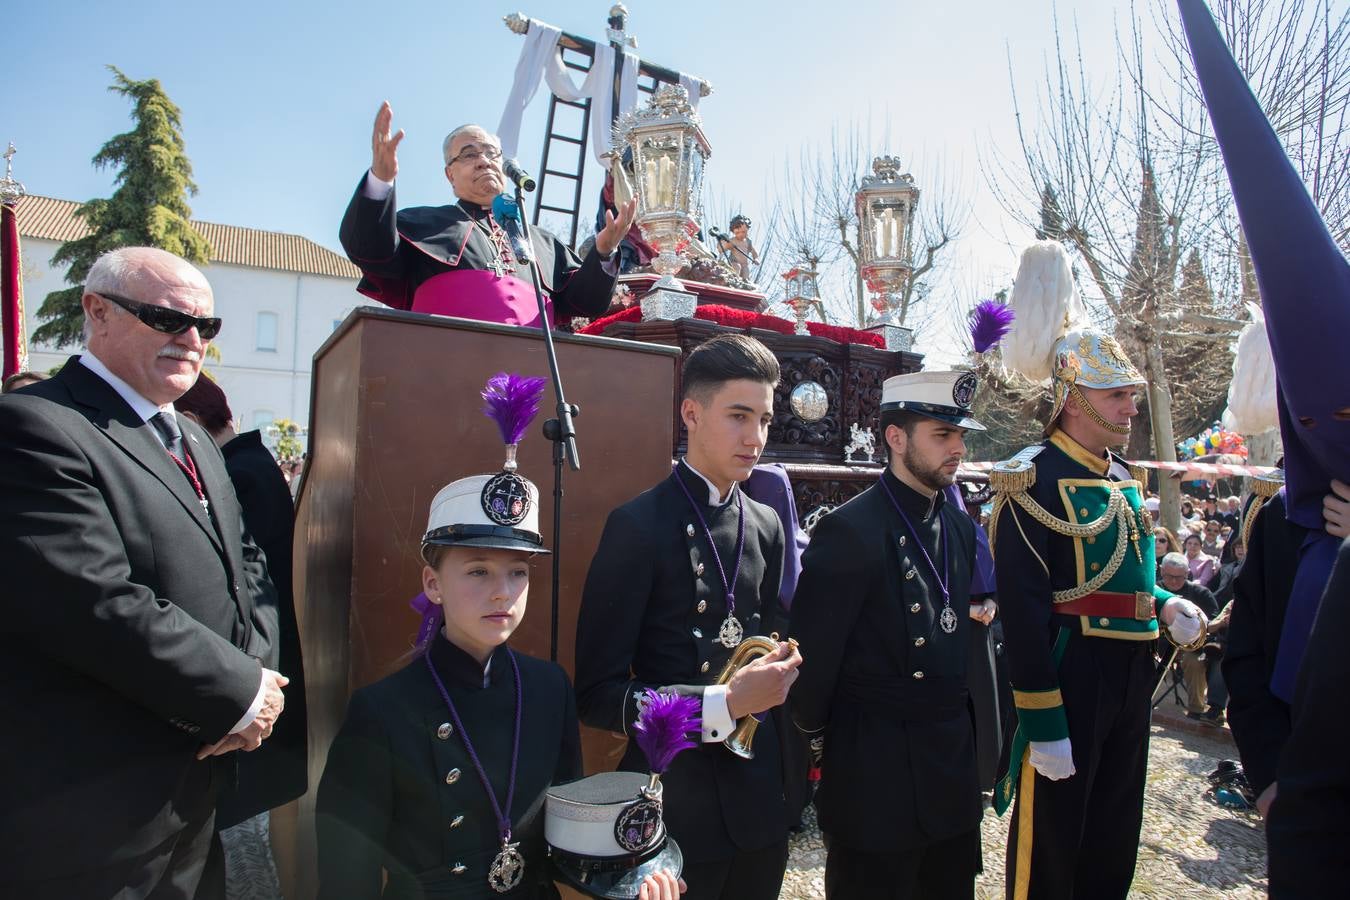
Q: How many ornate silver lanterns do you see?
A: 3